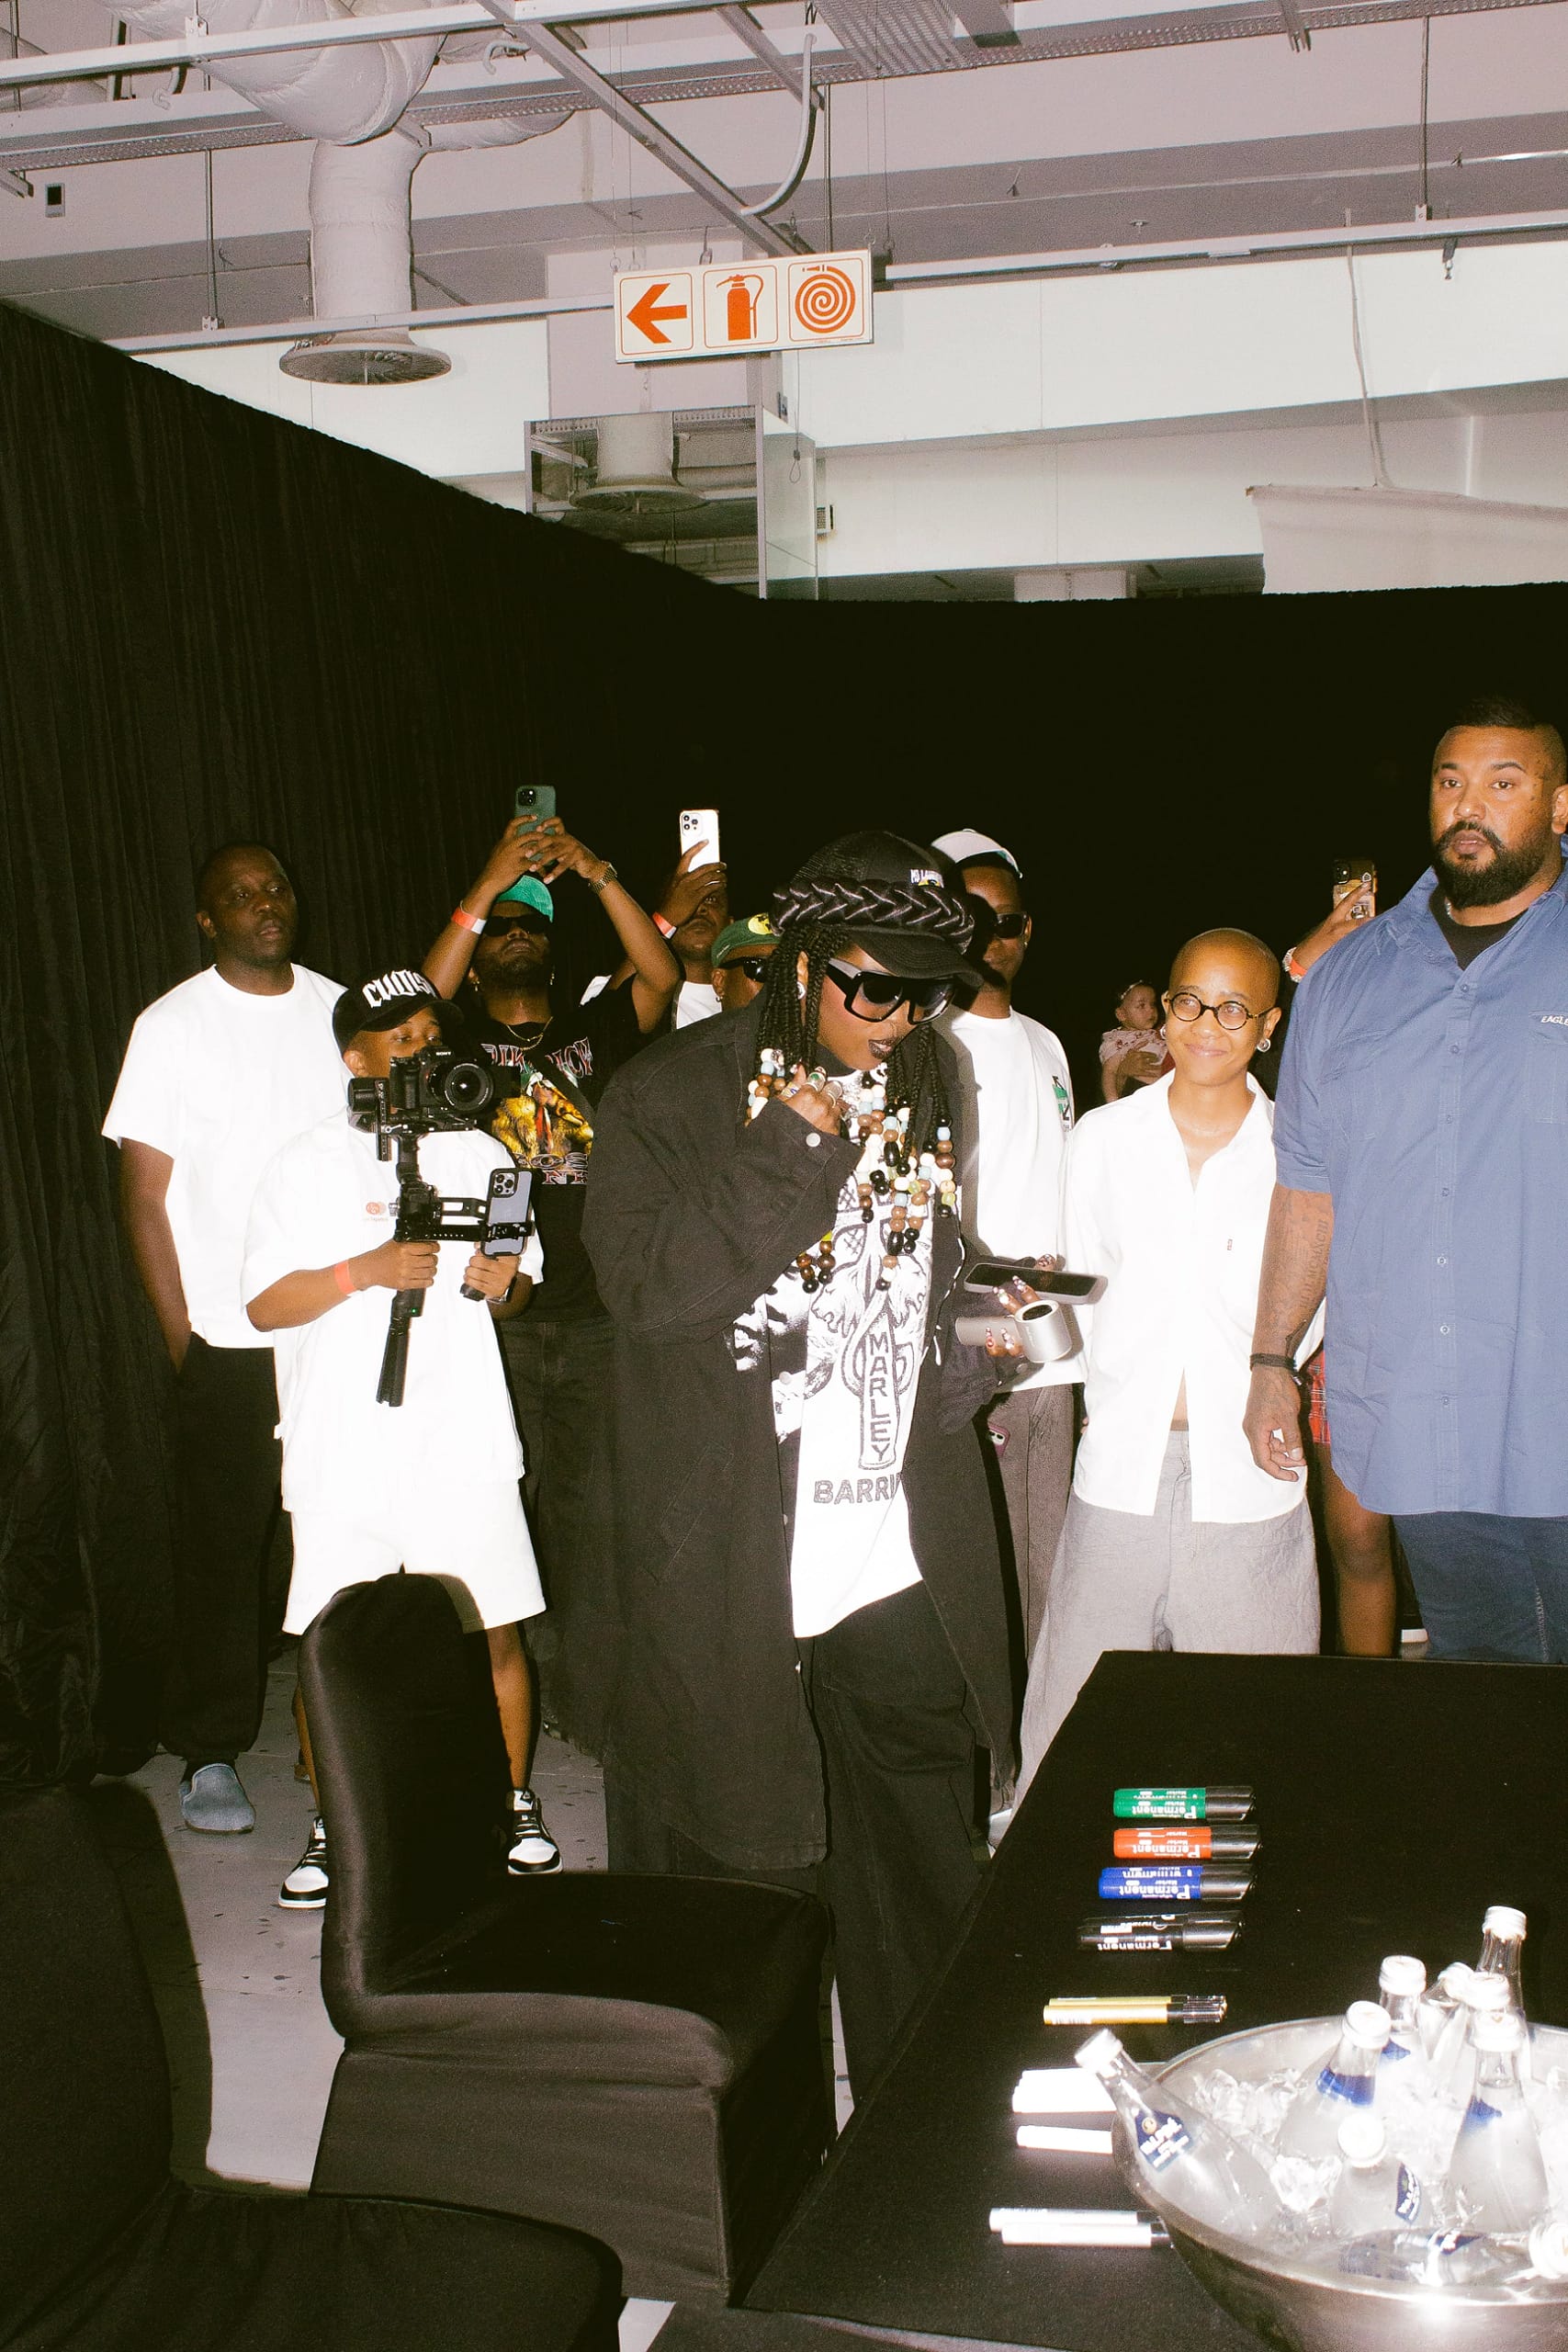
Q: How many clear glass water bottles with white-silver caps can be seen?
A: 9